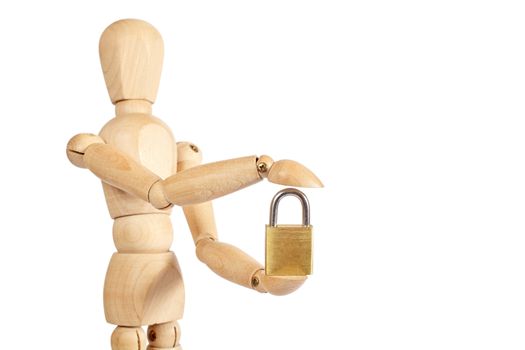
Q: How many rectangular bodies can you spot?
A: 1